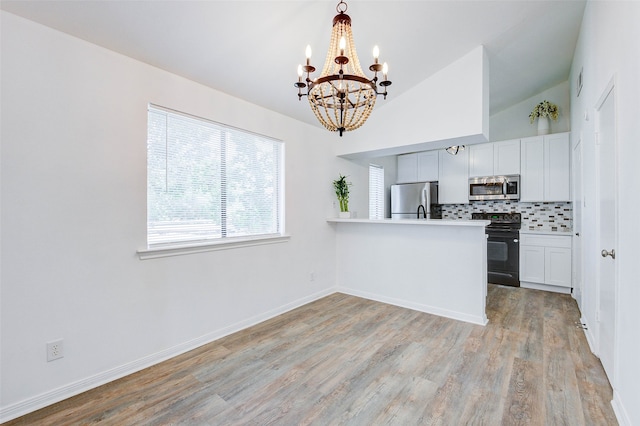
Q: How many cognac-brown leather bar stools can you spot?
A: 0